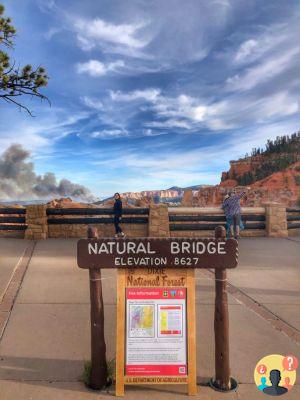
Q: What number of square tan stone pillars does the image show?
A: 3